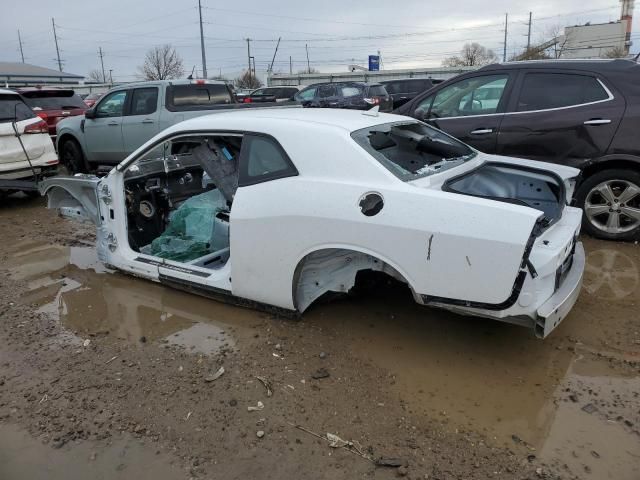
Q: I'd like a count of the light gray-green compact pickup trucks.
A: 1